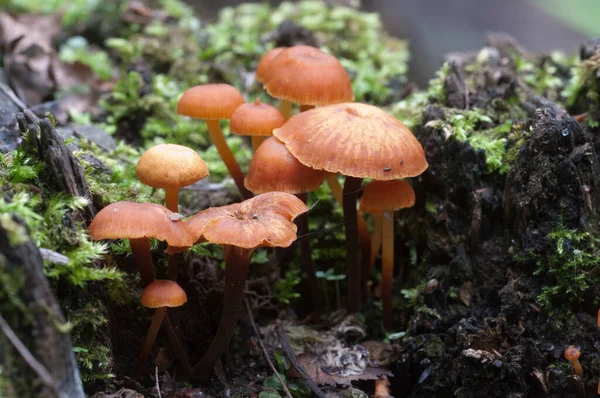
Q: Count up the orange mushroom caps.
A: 12